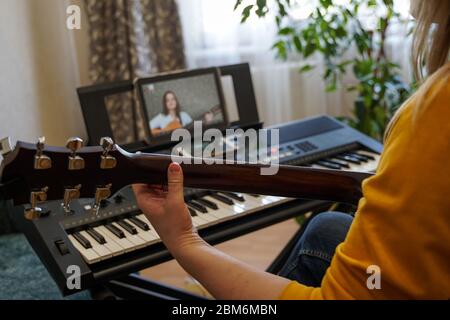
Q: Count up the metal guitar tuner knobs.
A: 6